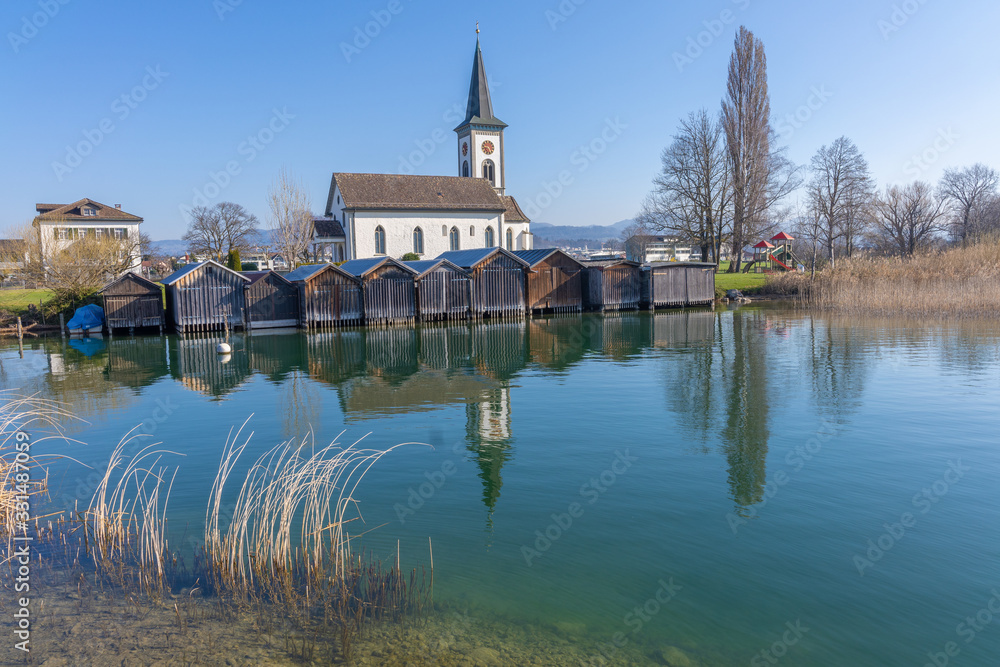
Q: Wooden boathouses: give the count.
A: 10